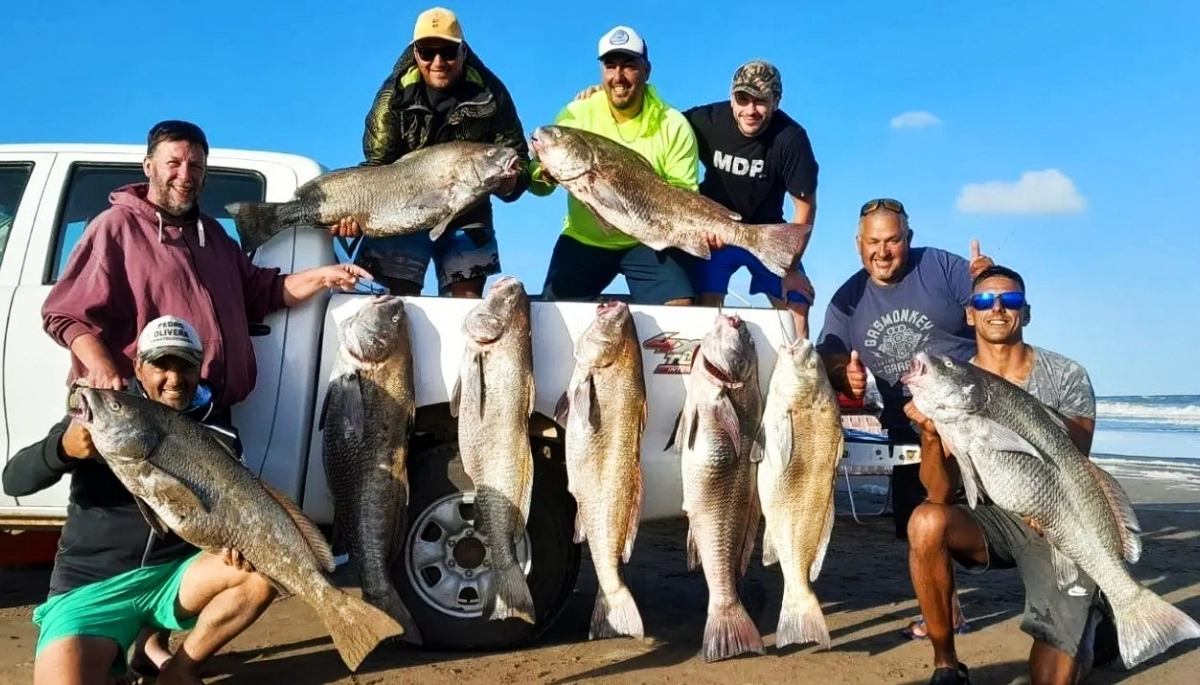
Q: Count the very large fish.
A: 9